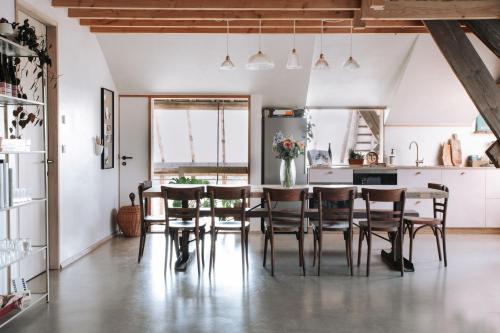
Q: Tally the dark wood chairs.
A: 7